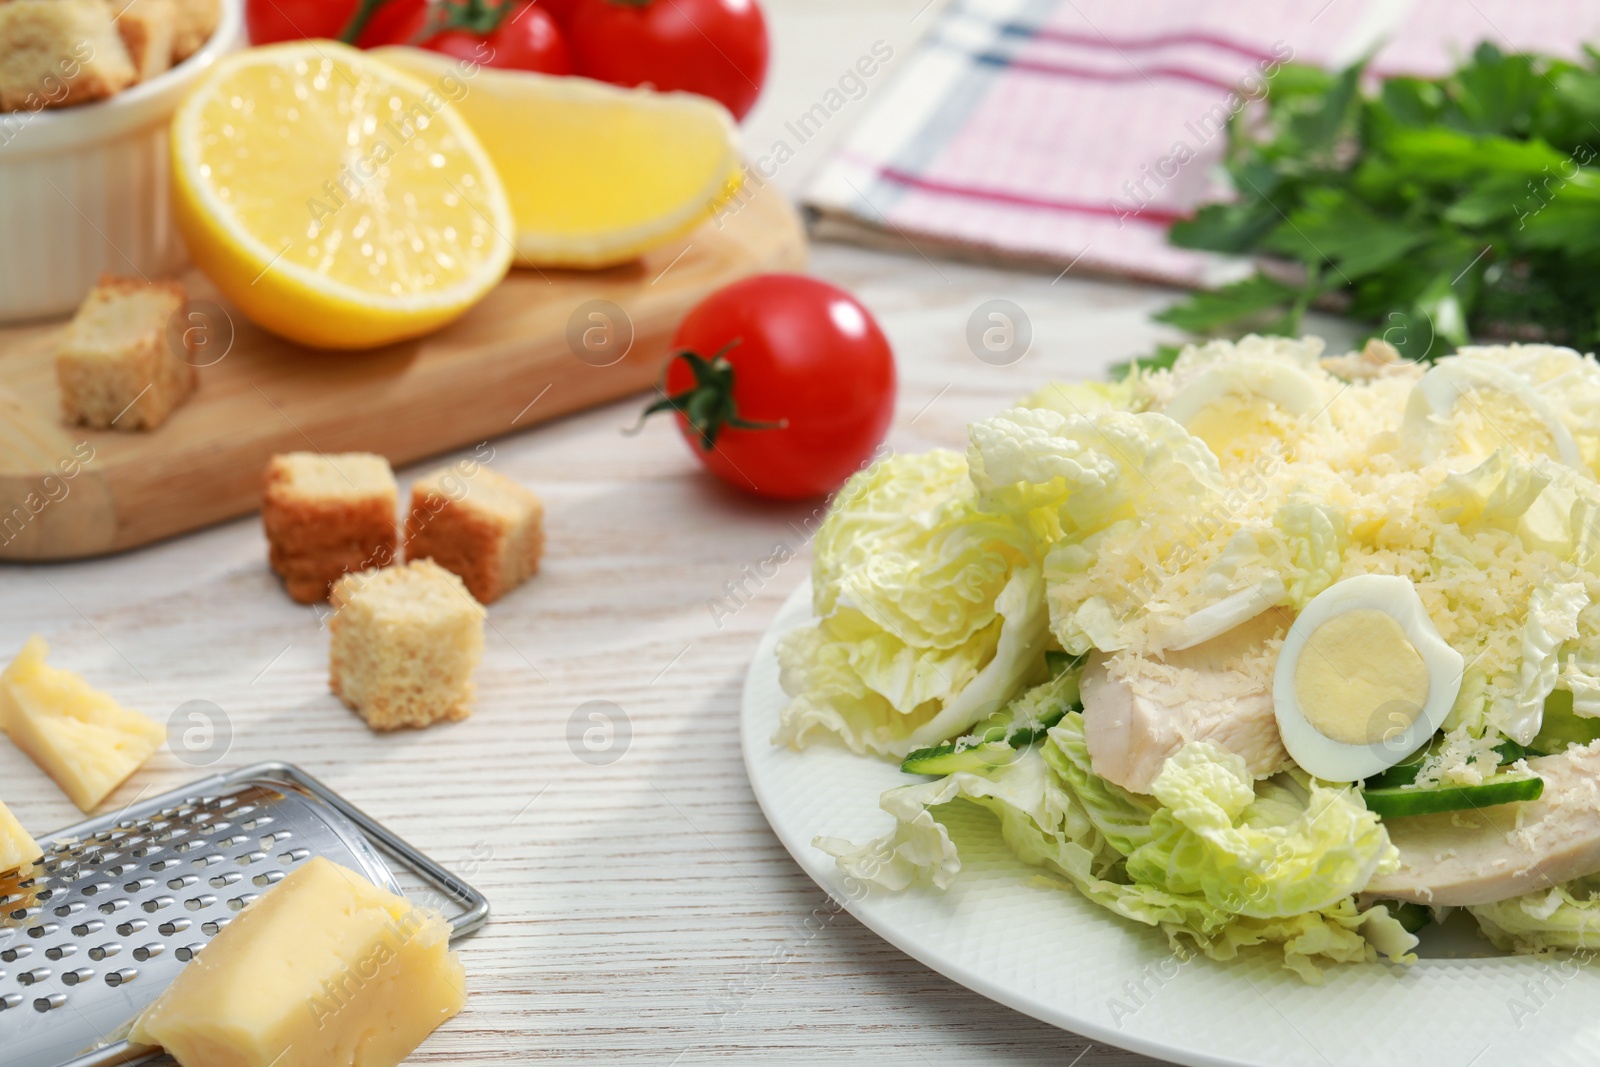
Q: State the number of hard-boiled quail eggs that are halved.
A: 3